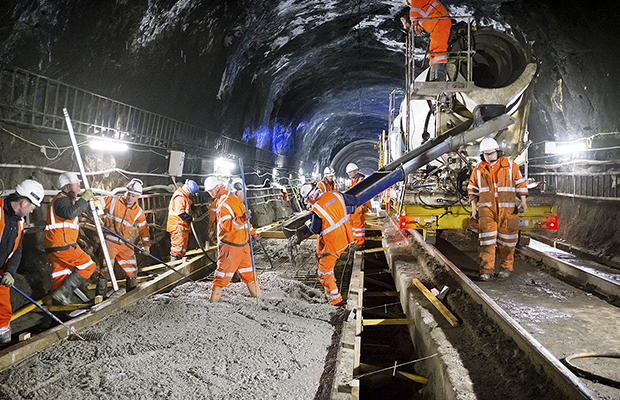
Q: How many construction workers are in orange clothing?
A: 11